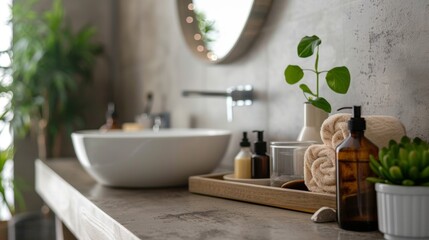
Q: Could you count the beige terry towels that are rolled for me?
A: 2